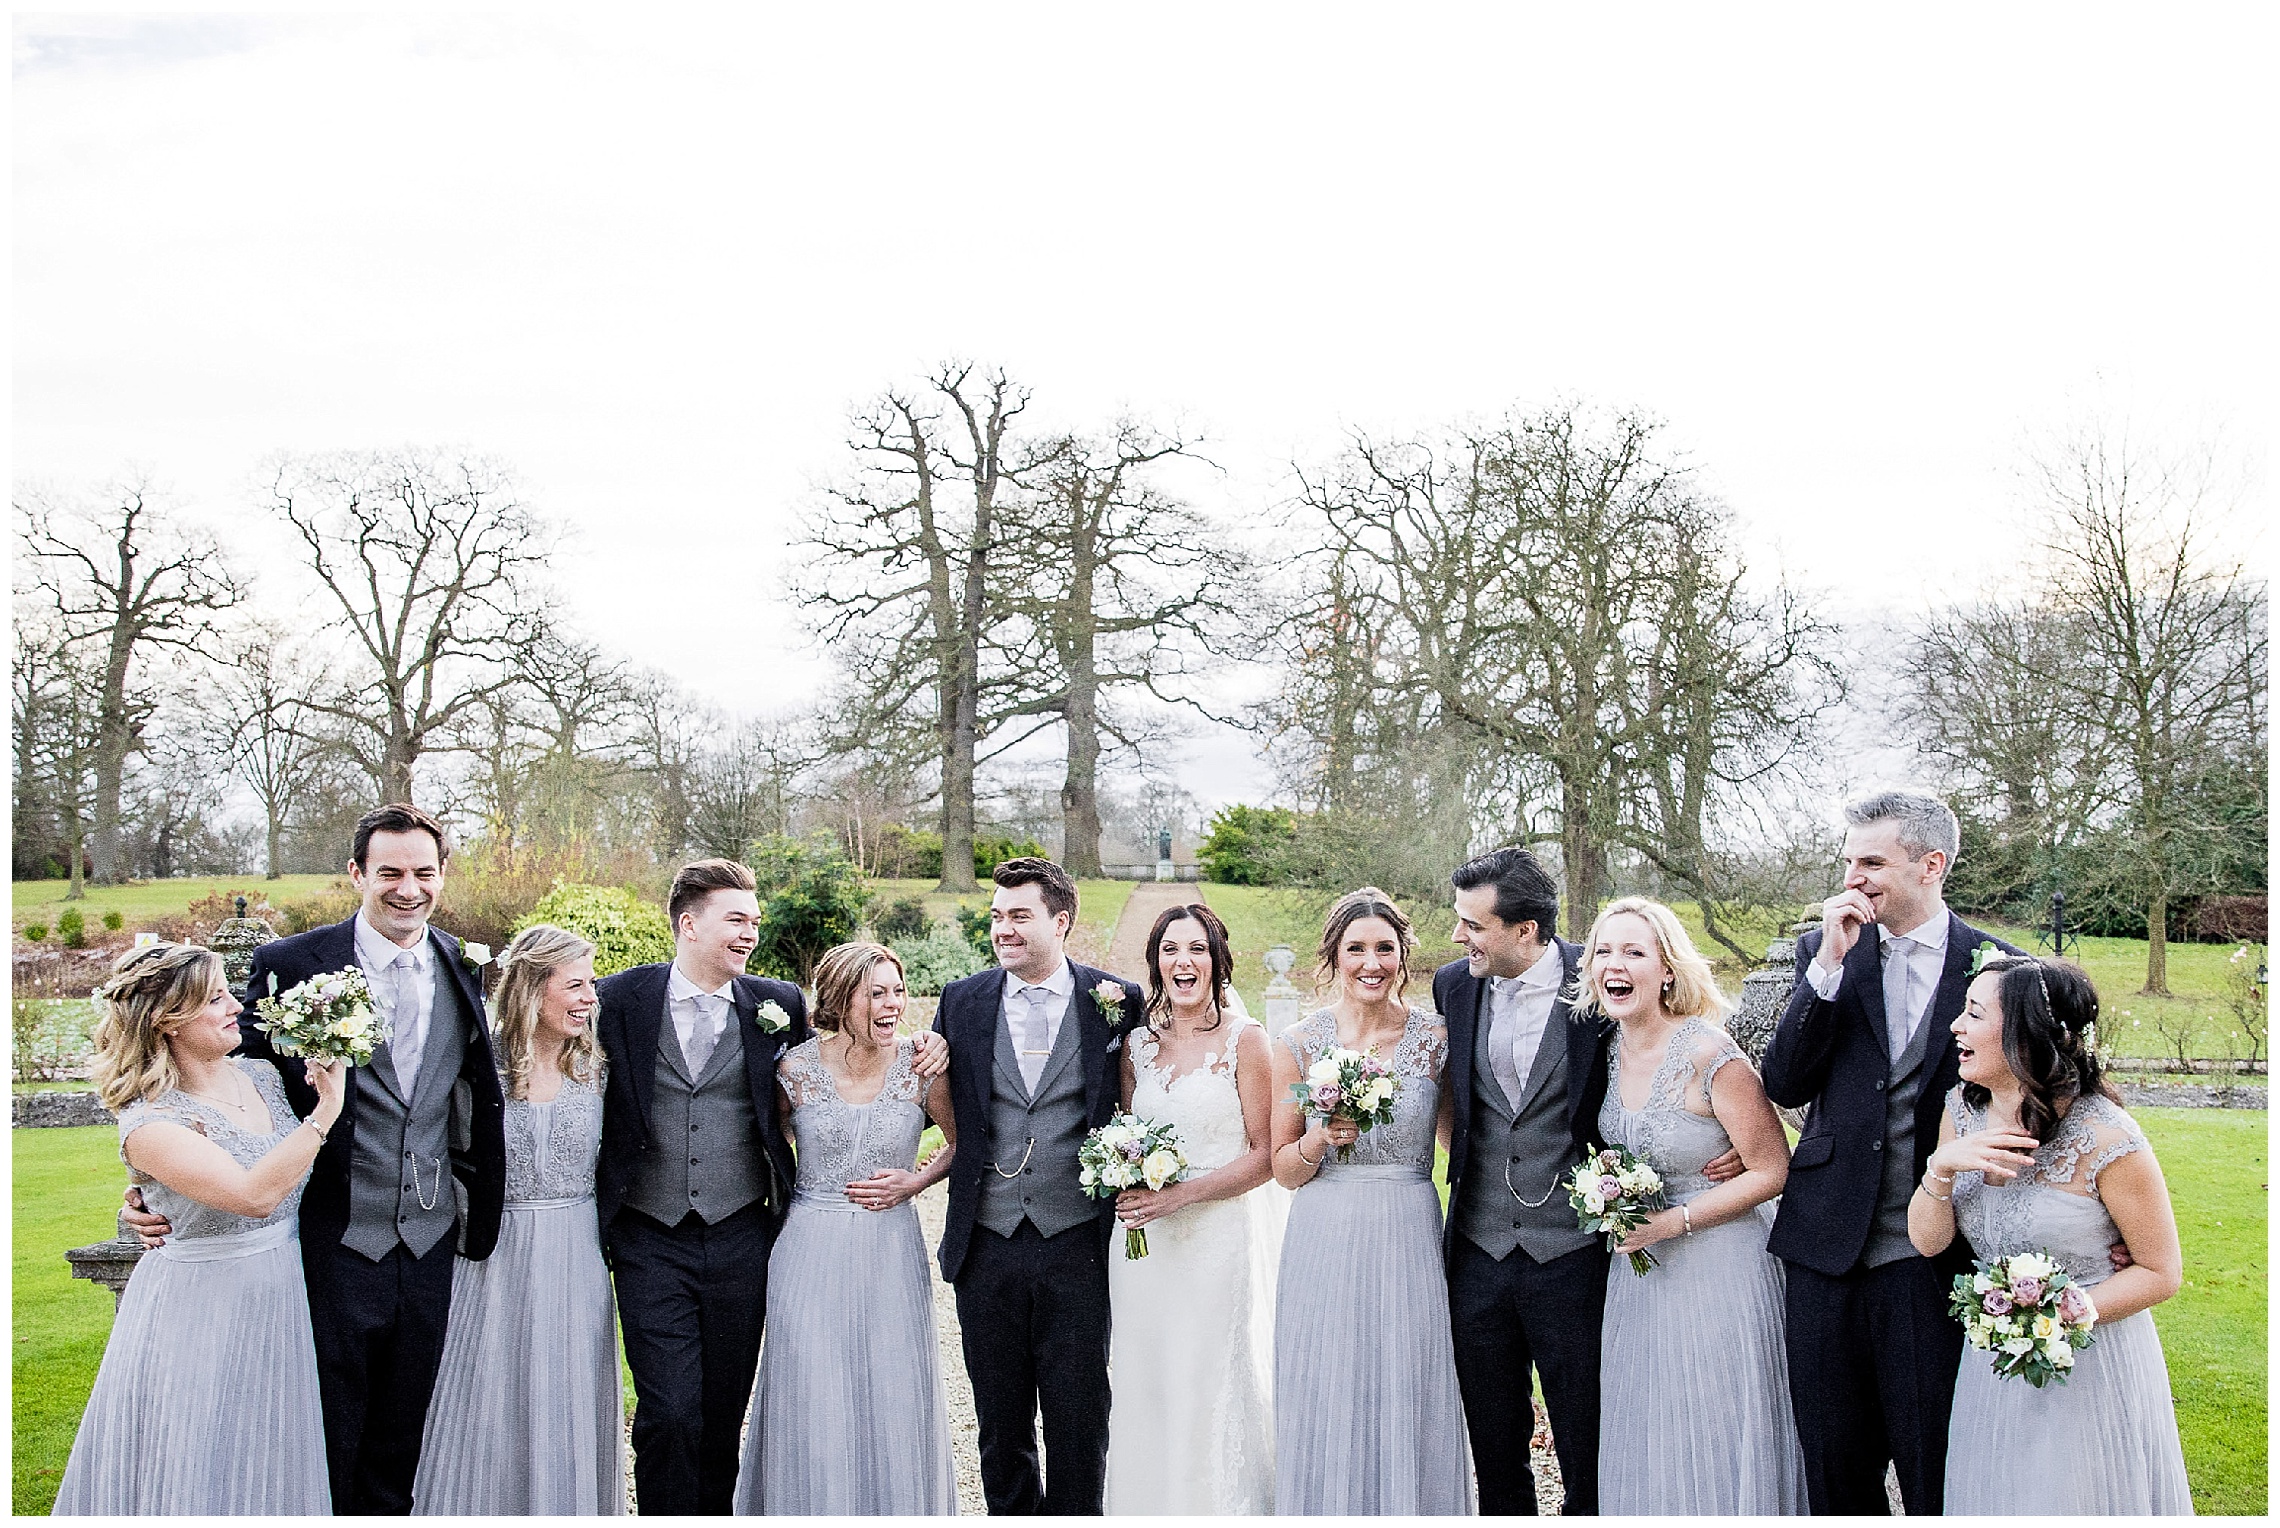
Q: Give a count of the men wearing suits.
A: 5